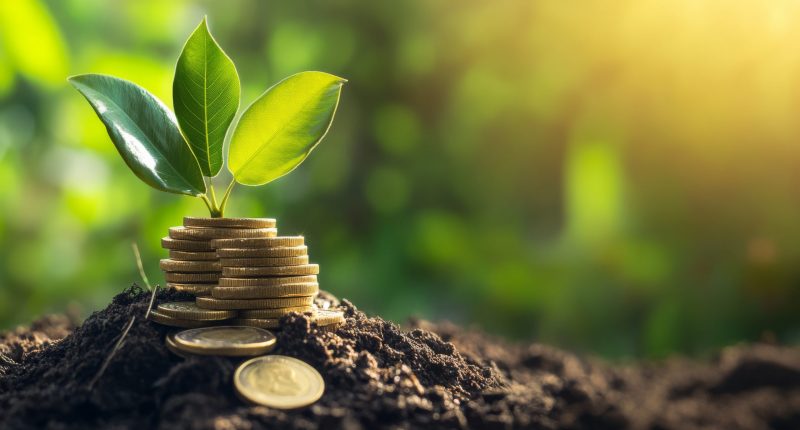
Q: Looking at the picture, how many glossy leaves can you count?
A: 1